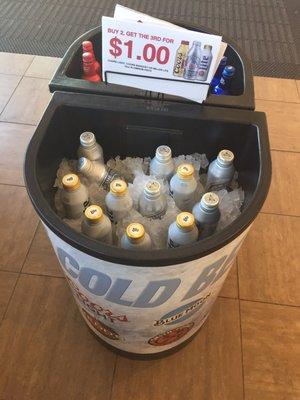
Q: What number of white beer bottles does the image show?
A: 12